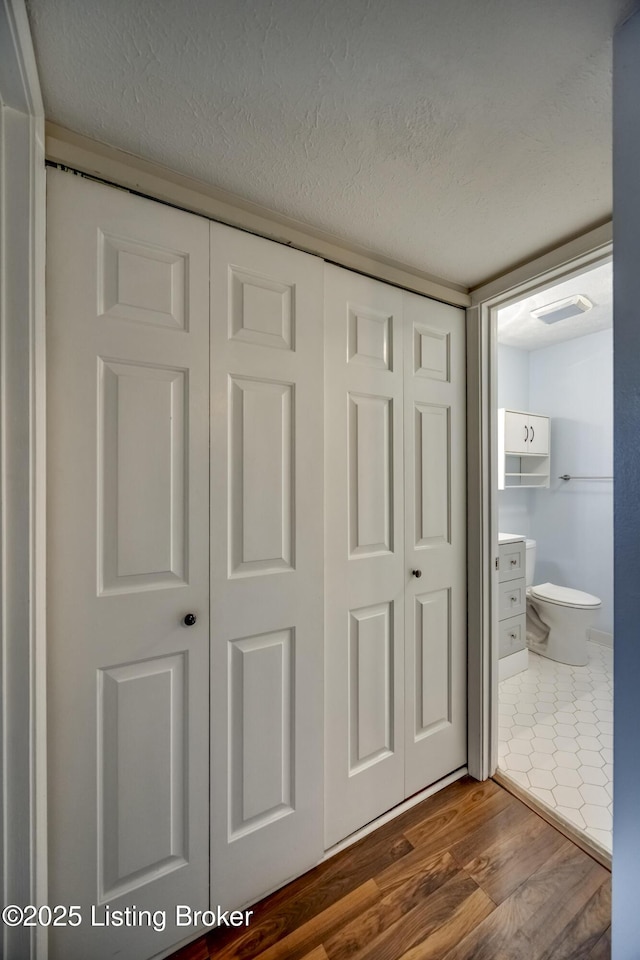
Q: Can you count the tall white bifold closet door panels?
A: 4